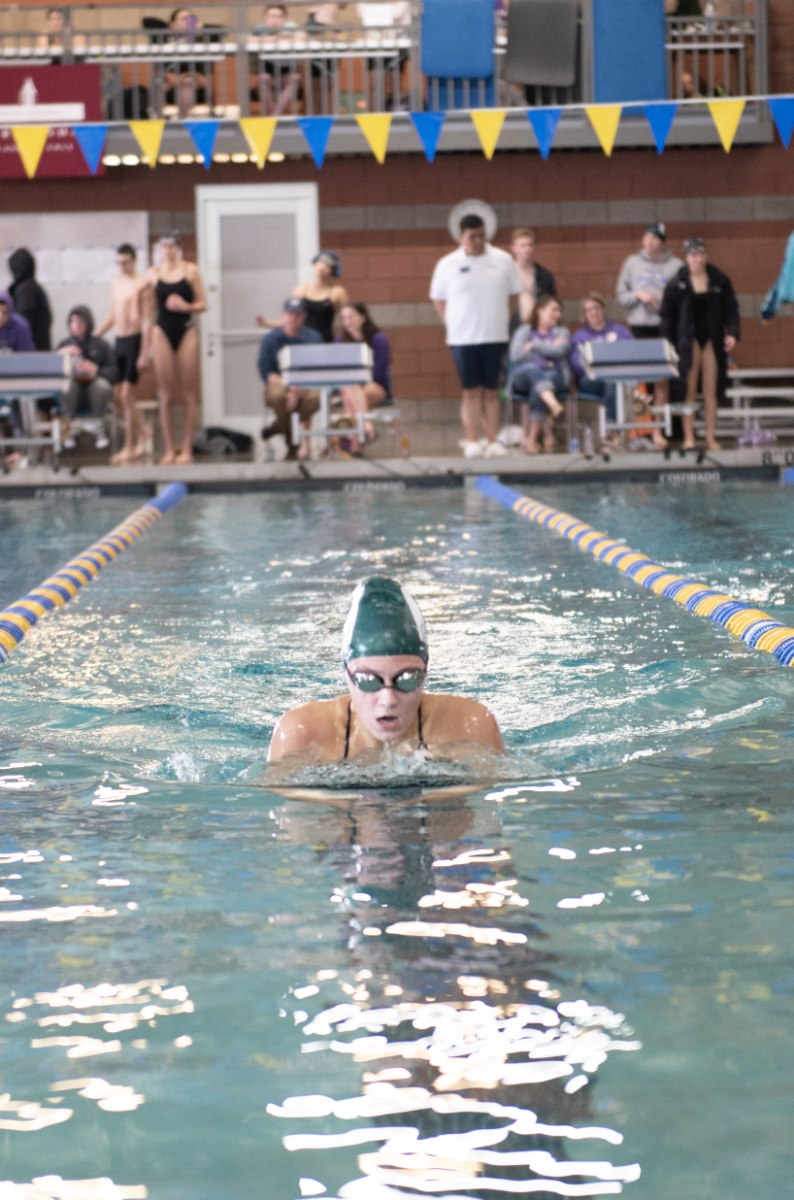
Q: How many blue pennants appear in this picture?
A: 7